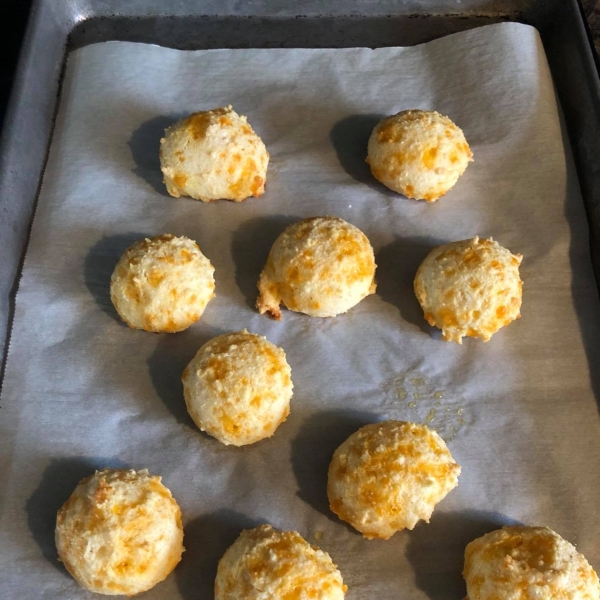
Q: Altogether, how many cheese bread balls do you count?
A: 10